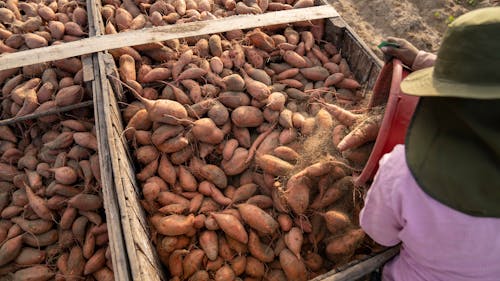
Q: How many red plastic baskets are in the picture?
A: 1